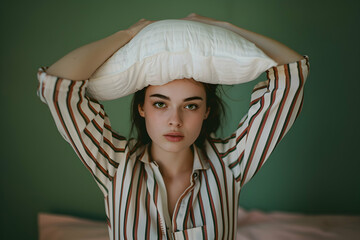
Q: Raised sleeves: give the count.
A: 2